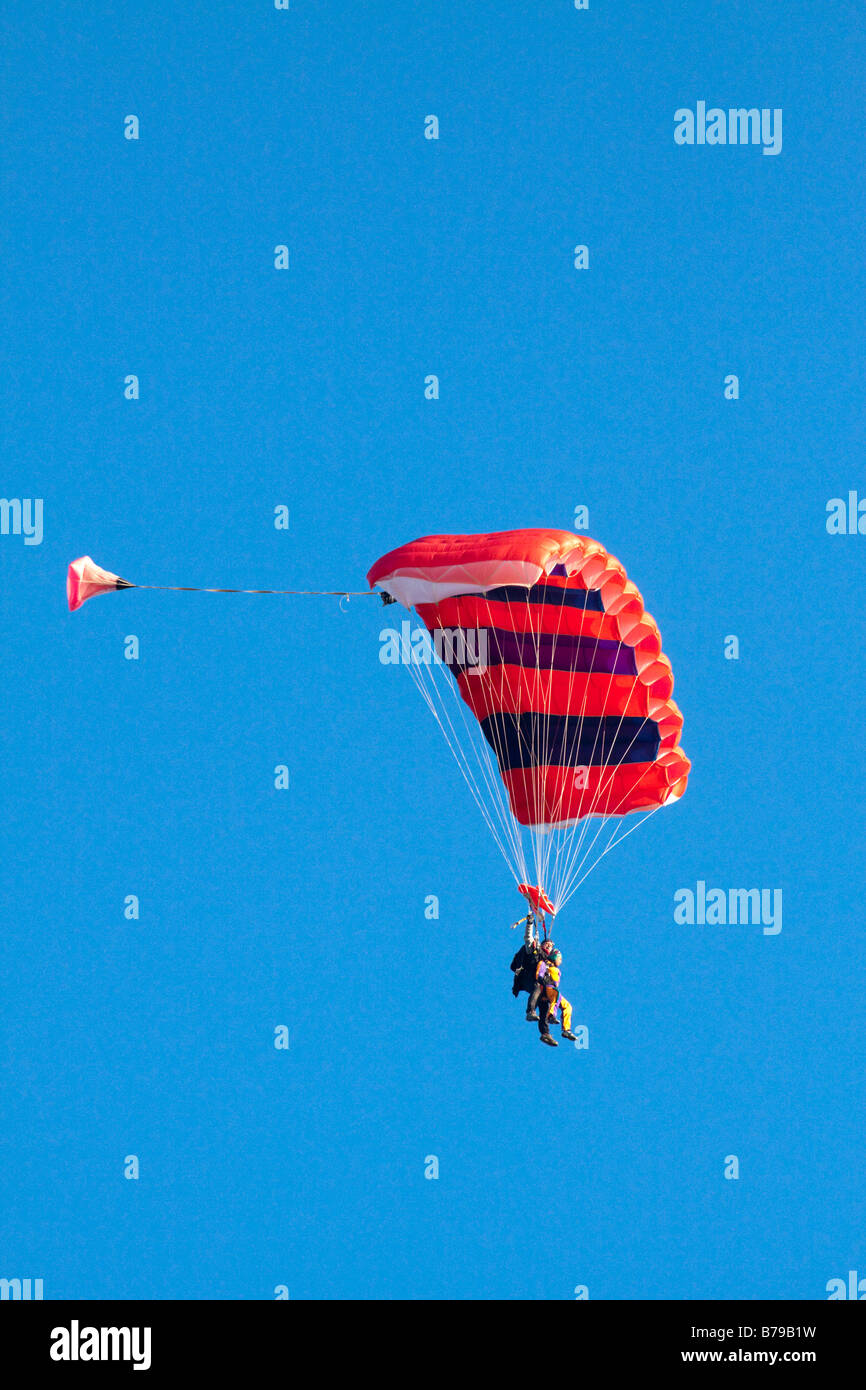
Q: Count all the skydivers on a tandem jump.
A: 2